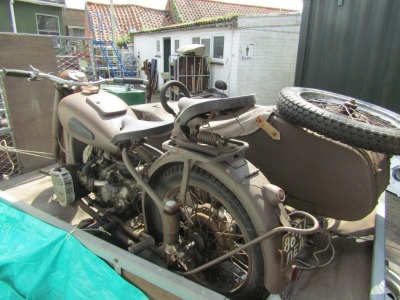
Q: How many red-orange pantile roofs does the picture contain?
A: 2